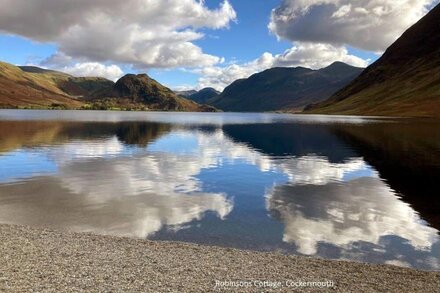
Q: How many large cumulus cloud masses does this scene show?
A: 2